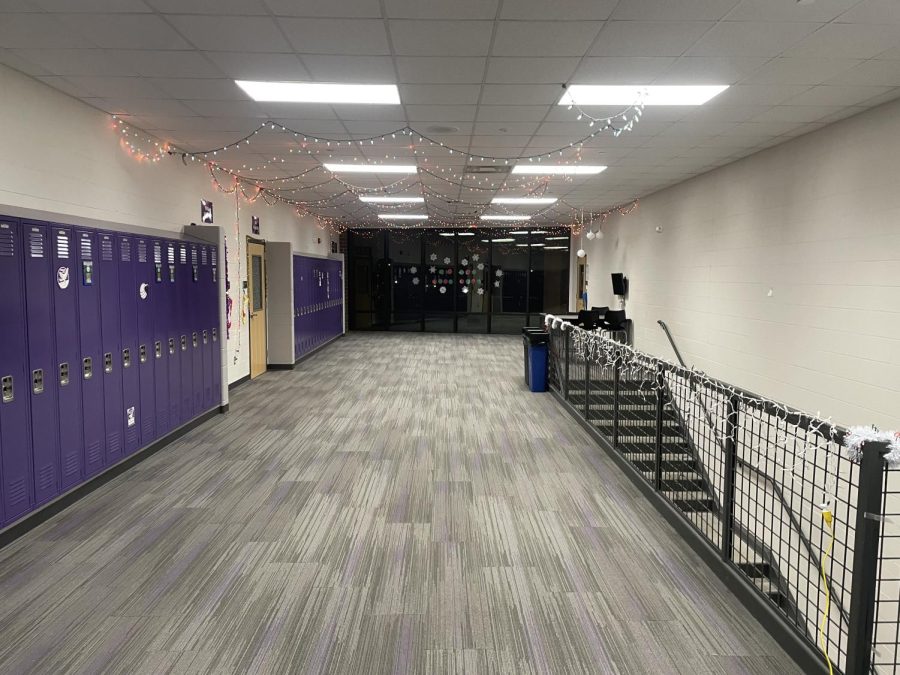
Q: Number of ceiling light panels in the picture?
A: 8